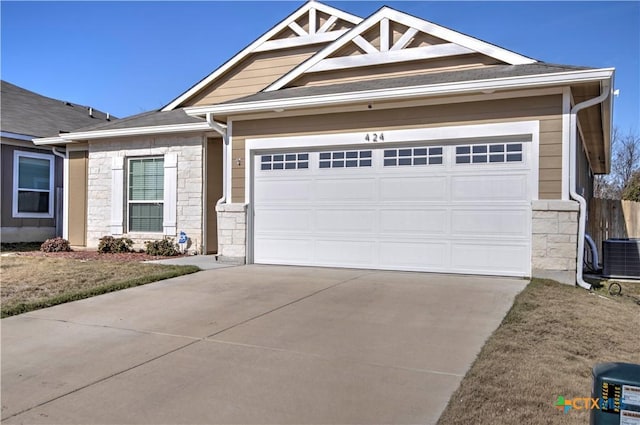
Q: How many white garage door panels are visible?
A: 12